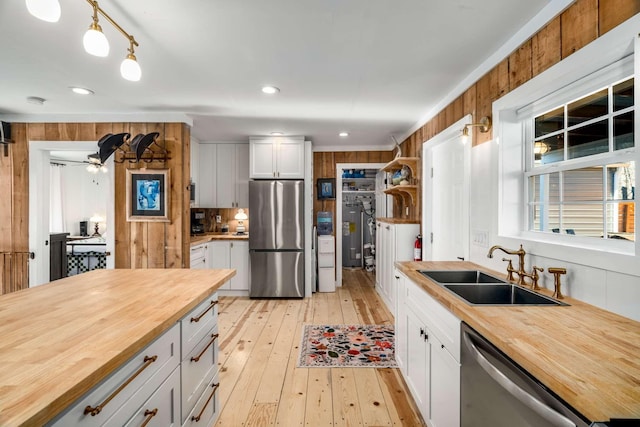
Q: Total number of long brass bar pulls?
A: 5